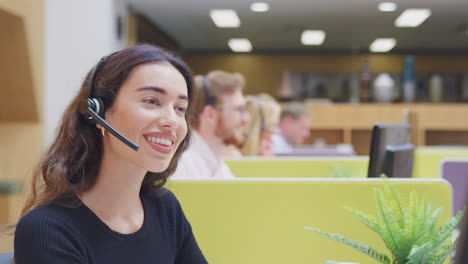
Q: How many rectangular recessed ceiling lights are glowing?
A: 5